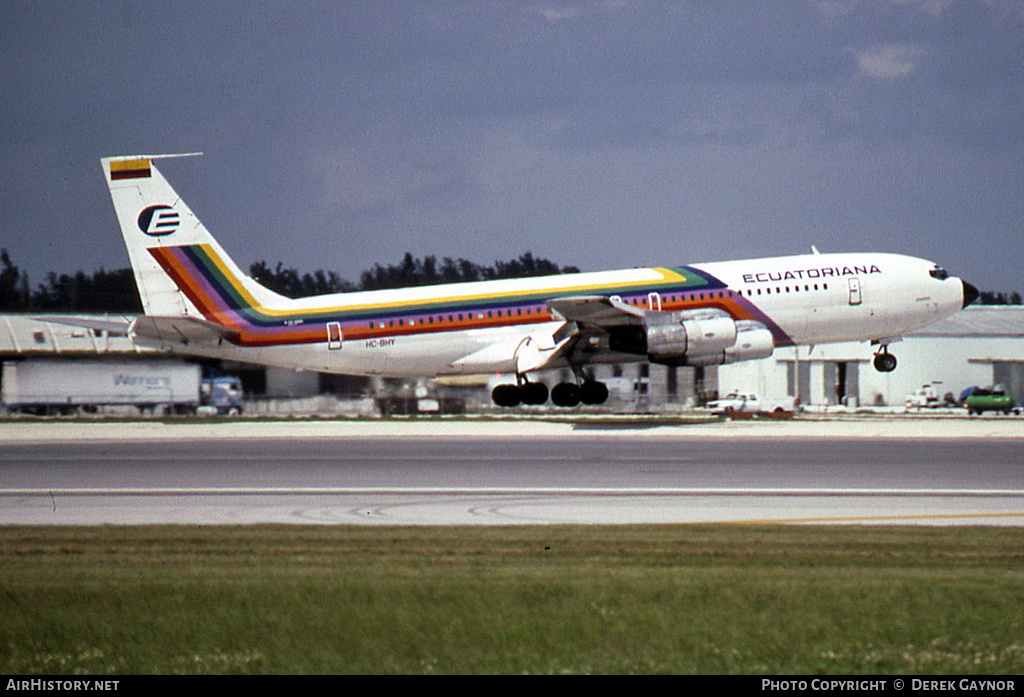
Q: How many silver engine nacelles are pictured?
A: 2